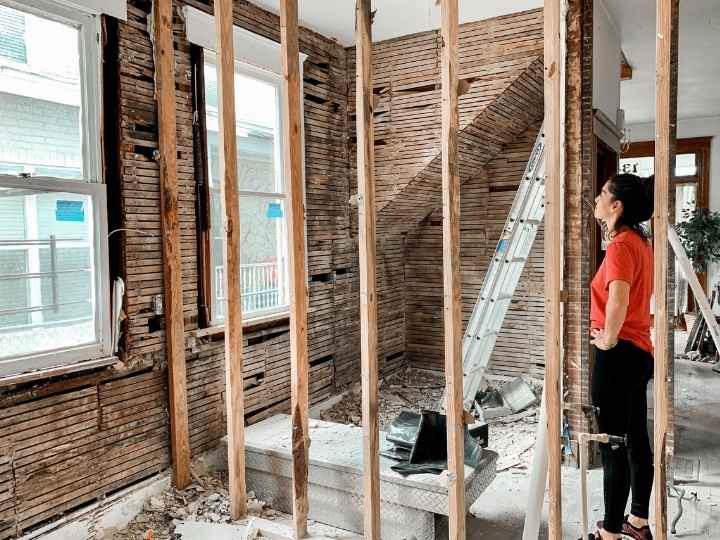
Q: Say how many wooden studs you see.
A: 7